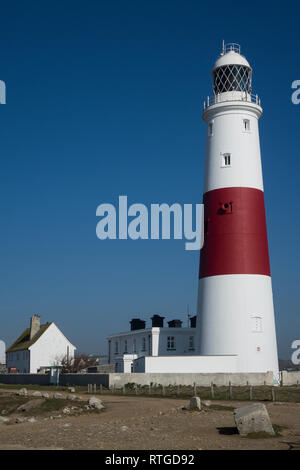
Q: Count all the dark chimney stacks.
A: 4